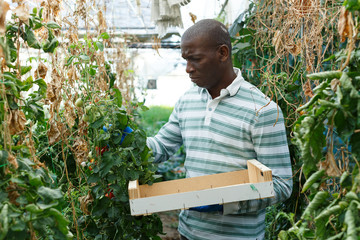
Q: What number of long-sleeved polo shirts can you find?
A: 1